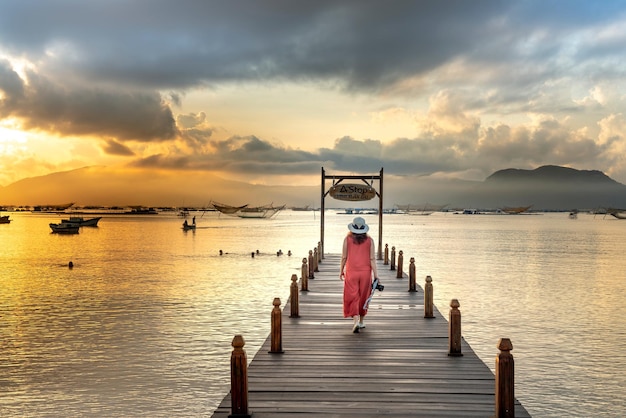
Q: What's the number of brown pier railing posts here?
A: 14